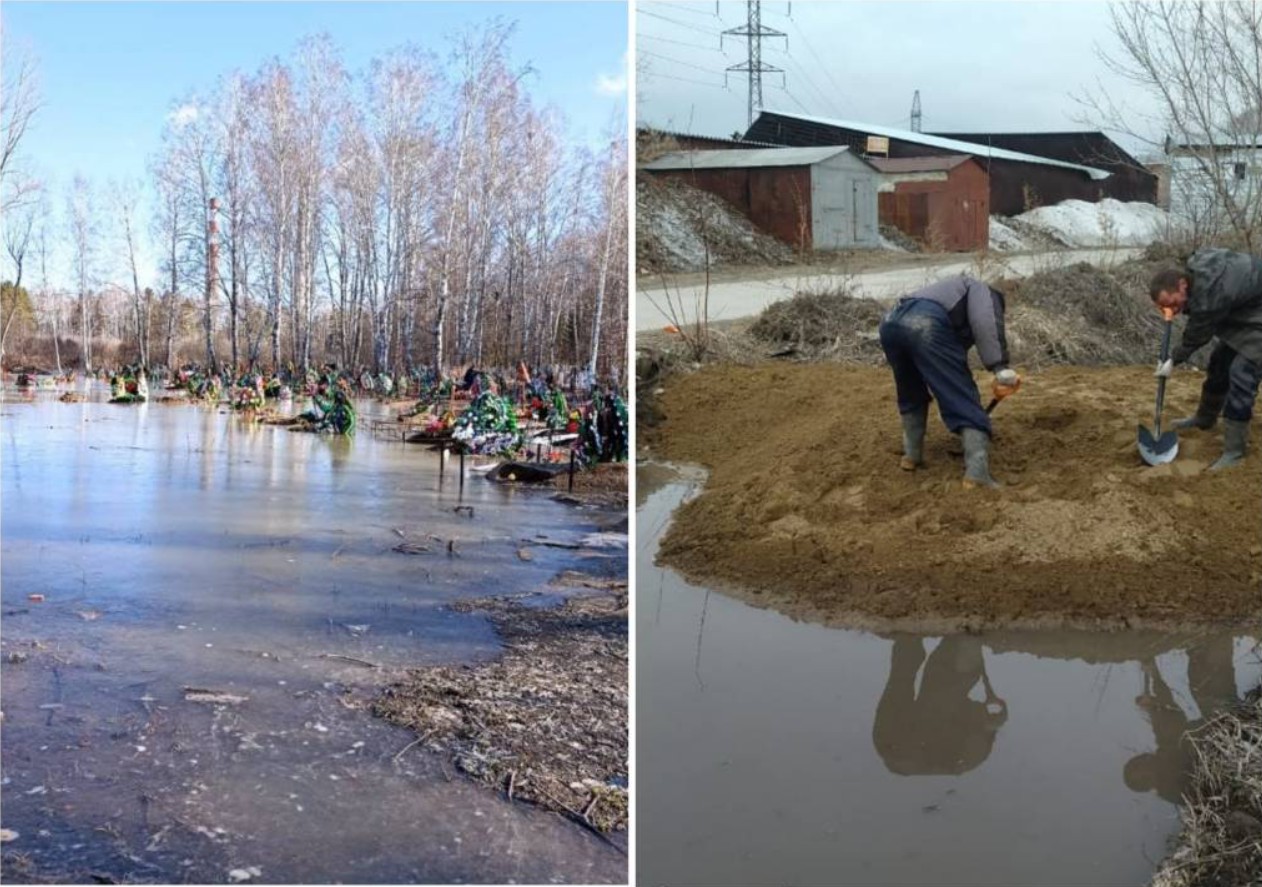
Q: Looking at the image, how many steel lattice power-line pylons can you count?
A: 2